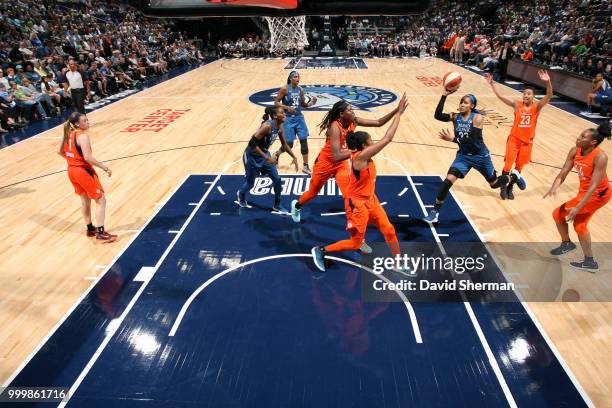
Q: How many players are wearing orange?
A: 5